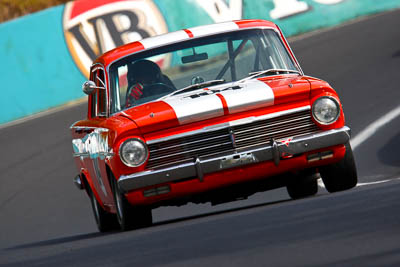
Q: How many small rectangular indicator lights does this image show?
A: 2